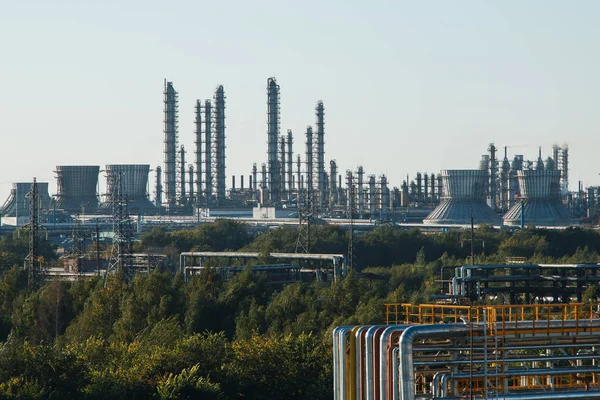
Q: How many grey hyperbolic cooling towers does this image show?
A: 5